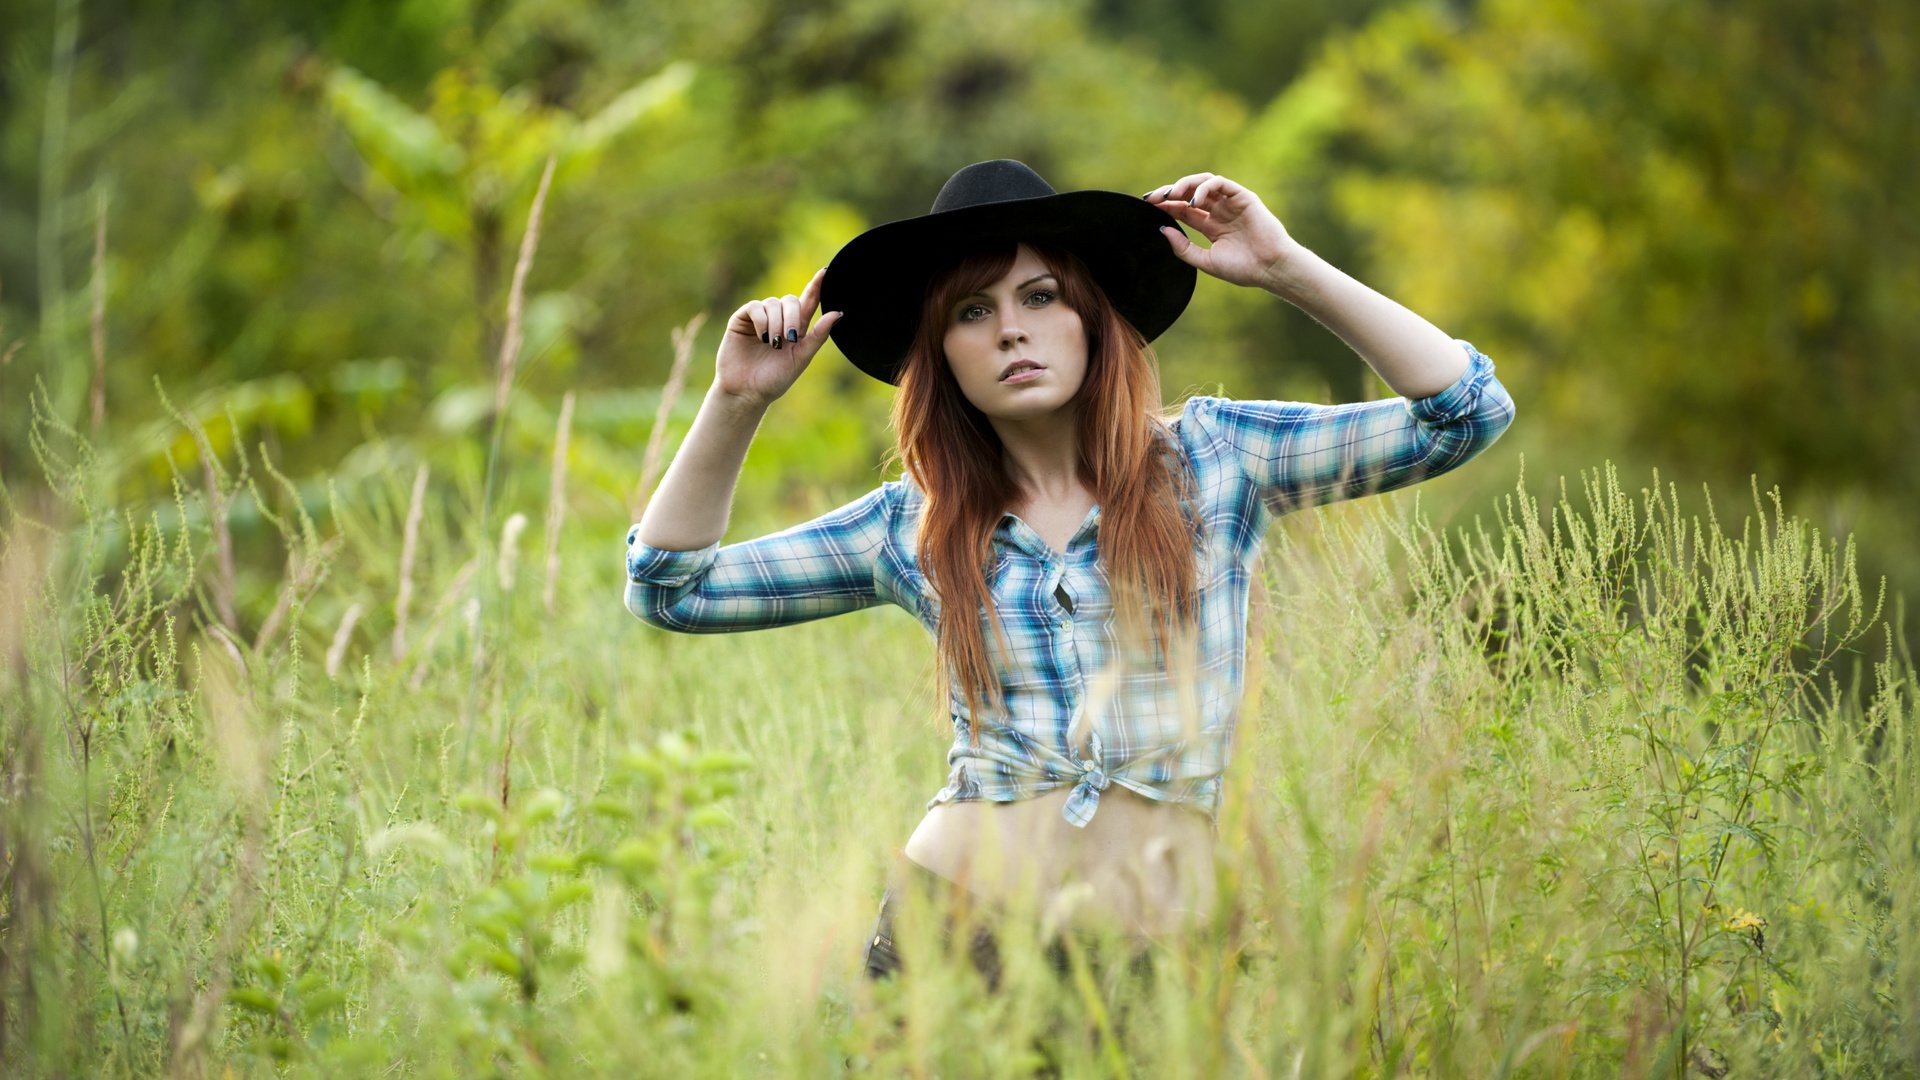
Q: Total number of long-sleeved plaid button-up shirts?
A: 1